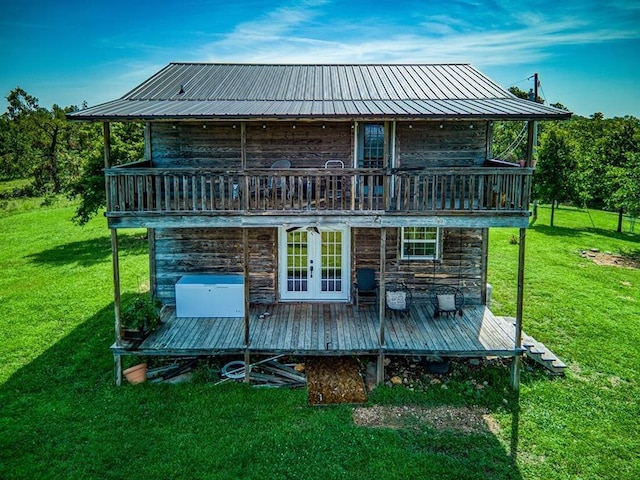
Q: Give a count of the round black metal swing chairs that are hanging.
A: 2